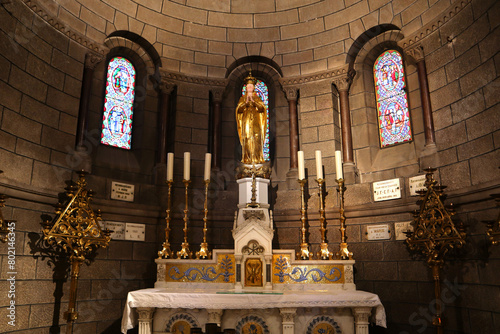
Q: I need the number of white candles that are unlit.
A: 6